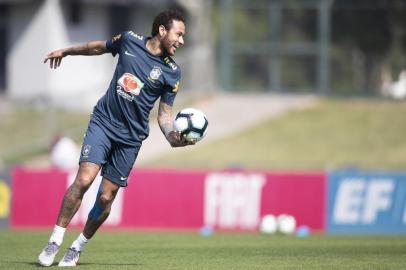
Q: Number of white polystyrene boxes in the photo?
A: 0